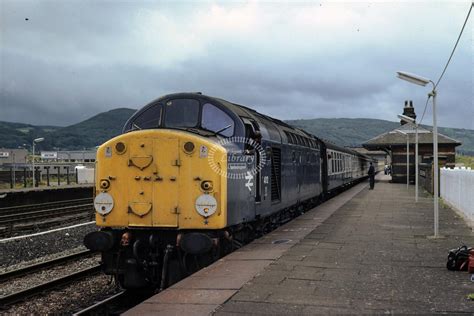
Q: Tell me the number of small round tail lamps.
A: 2